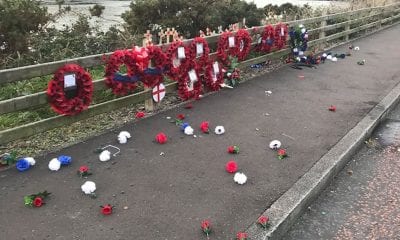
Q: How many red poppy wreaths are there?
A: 11